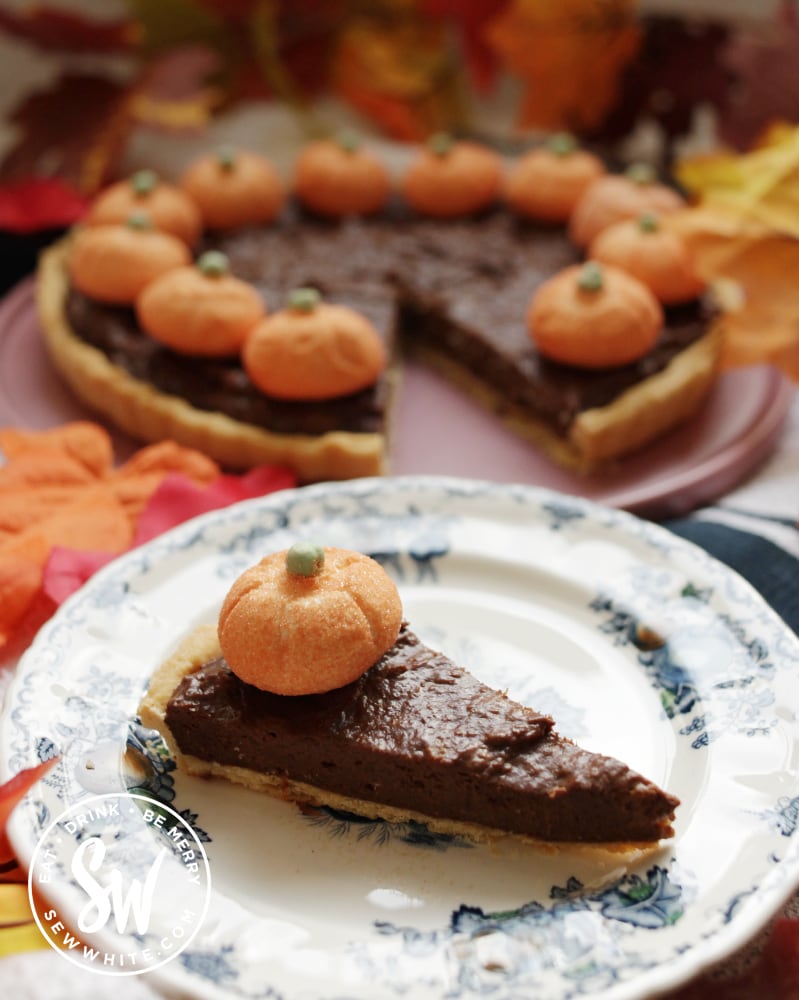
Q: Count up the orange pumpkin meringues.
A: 12